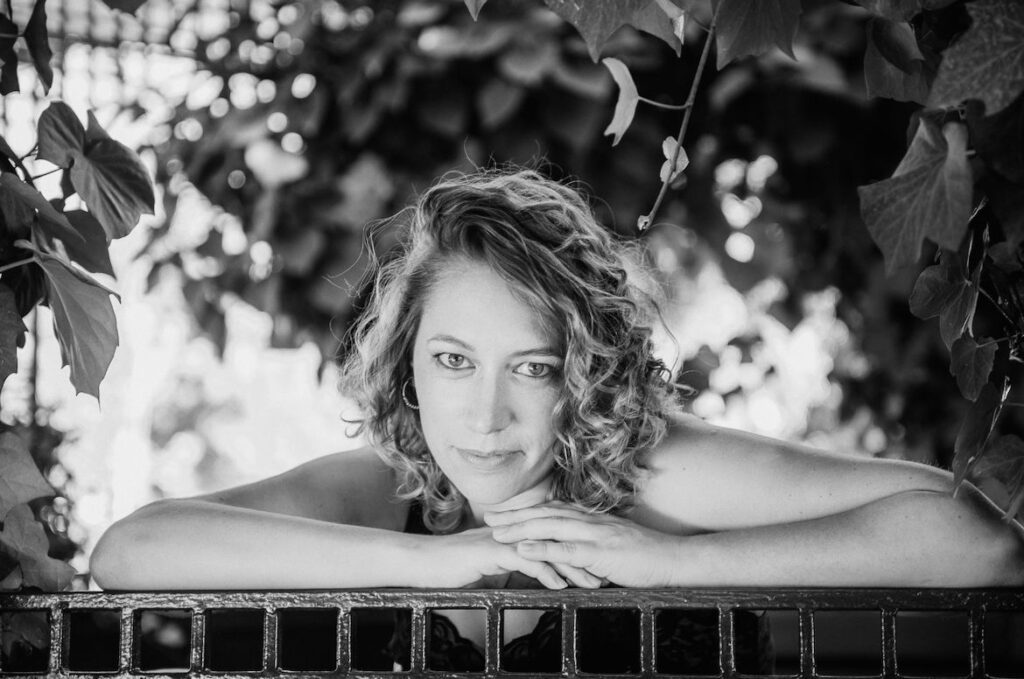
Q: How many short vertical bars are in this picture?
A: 13